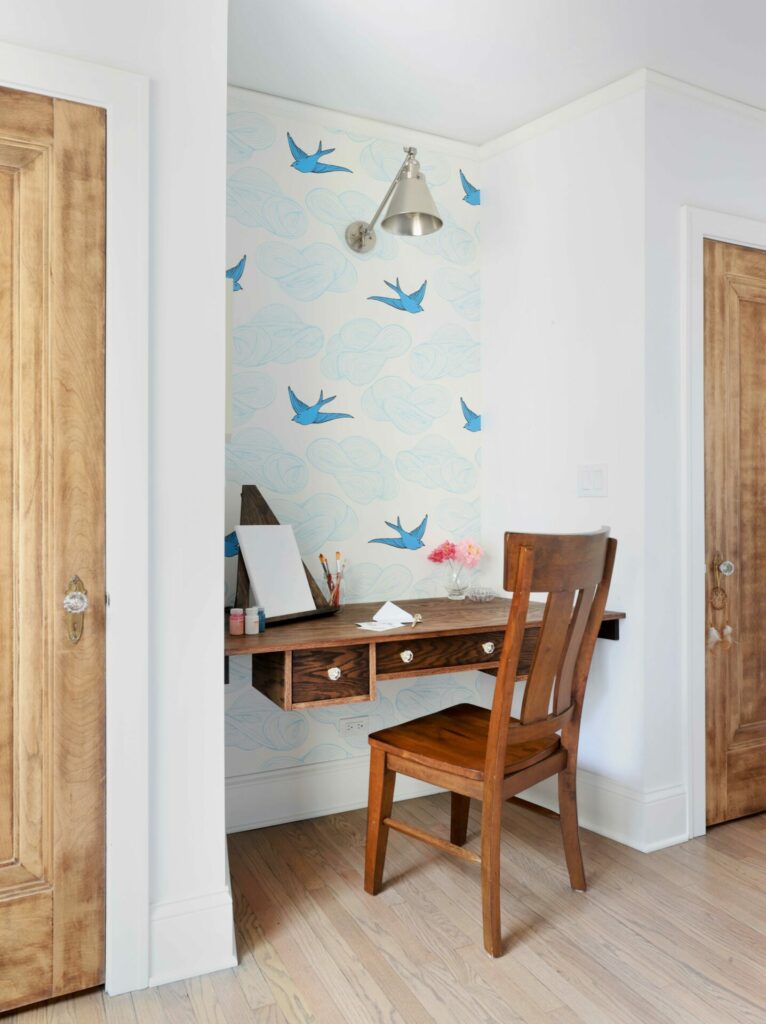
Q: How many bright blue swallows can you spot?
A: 8